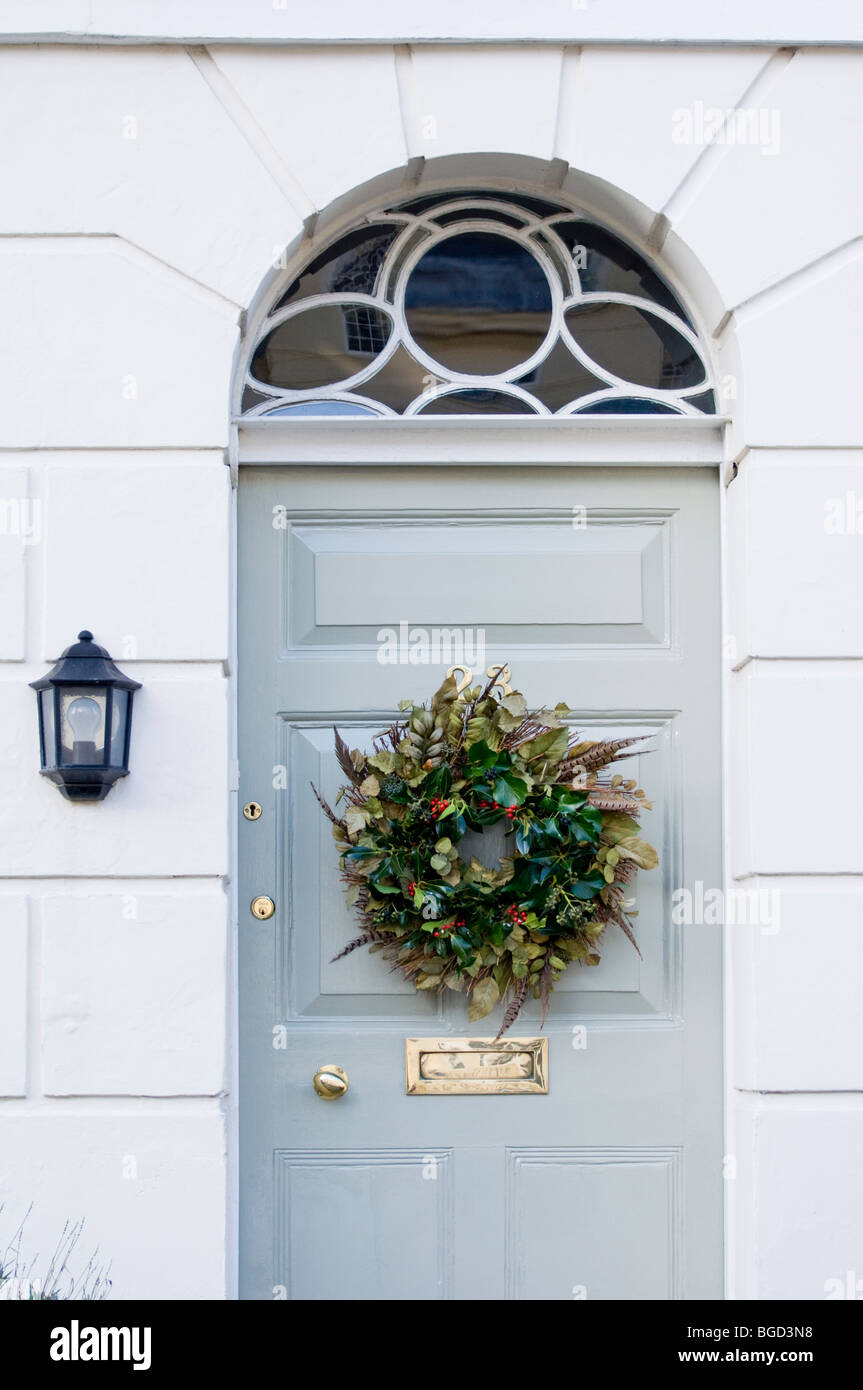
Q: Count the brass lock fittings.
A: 2